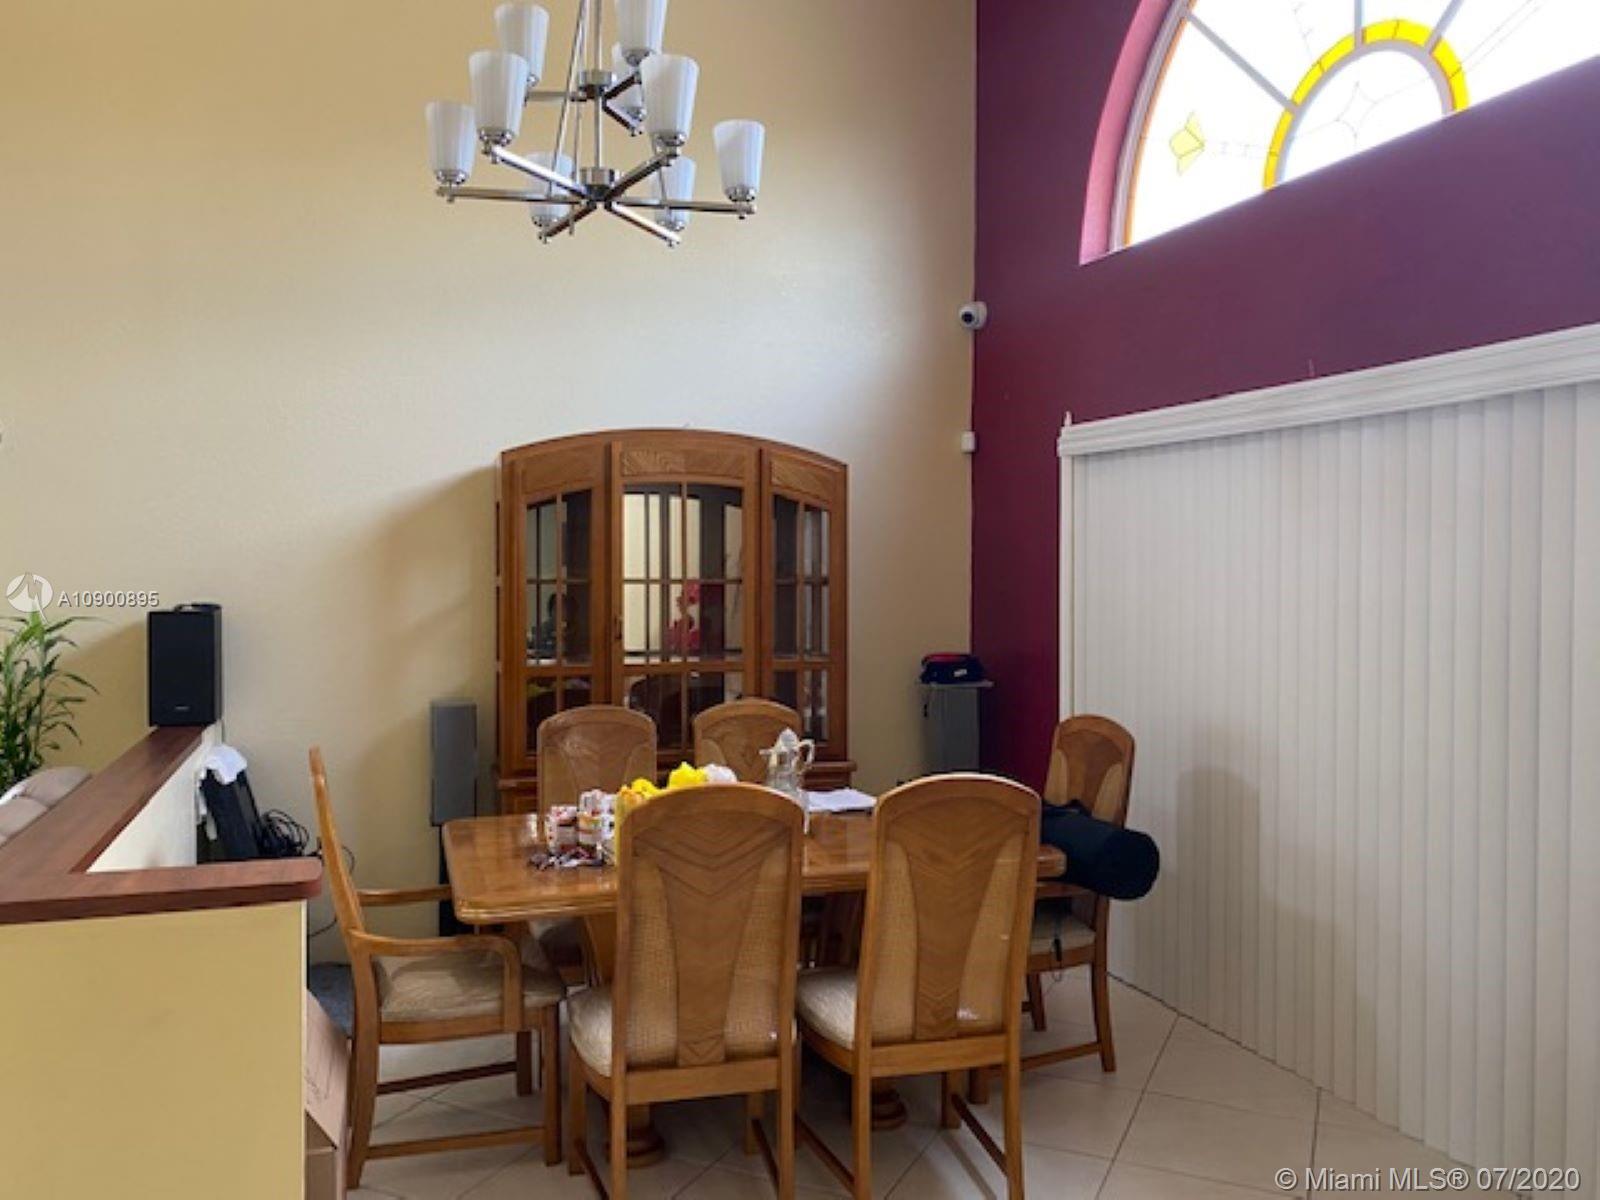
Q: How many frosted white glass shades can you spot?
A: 9